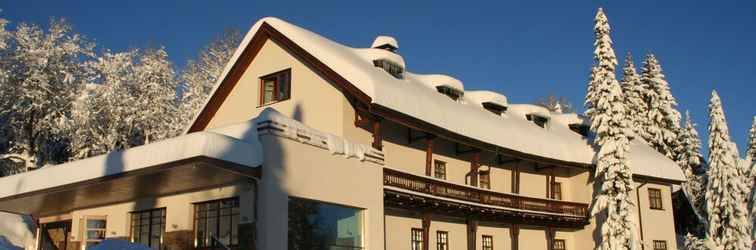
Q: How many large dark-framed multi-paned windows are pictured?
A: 2